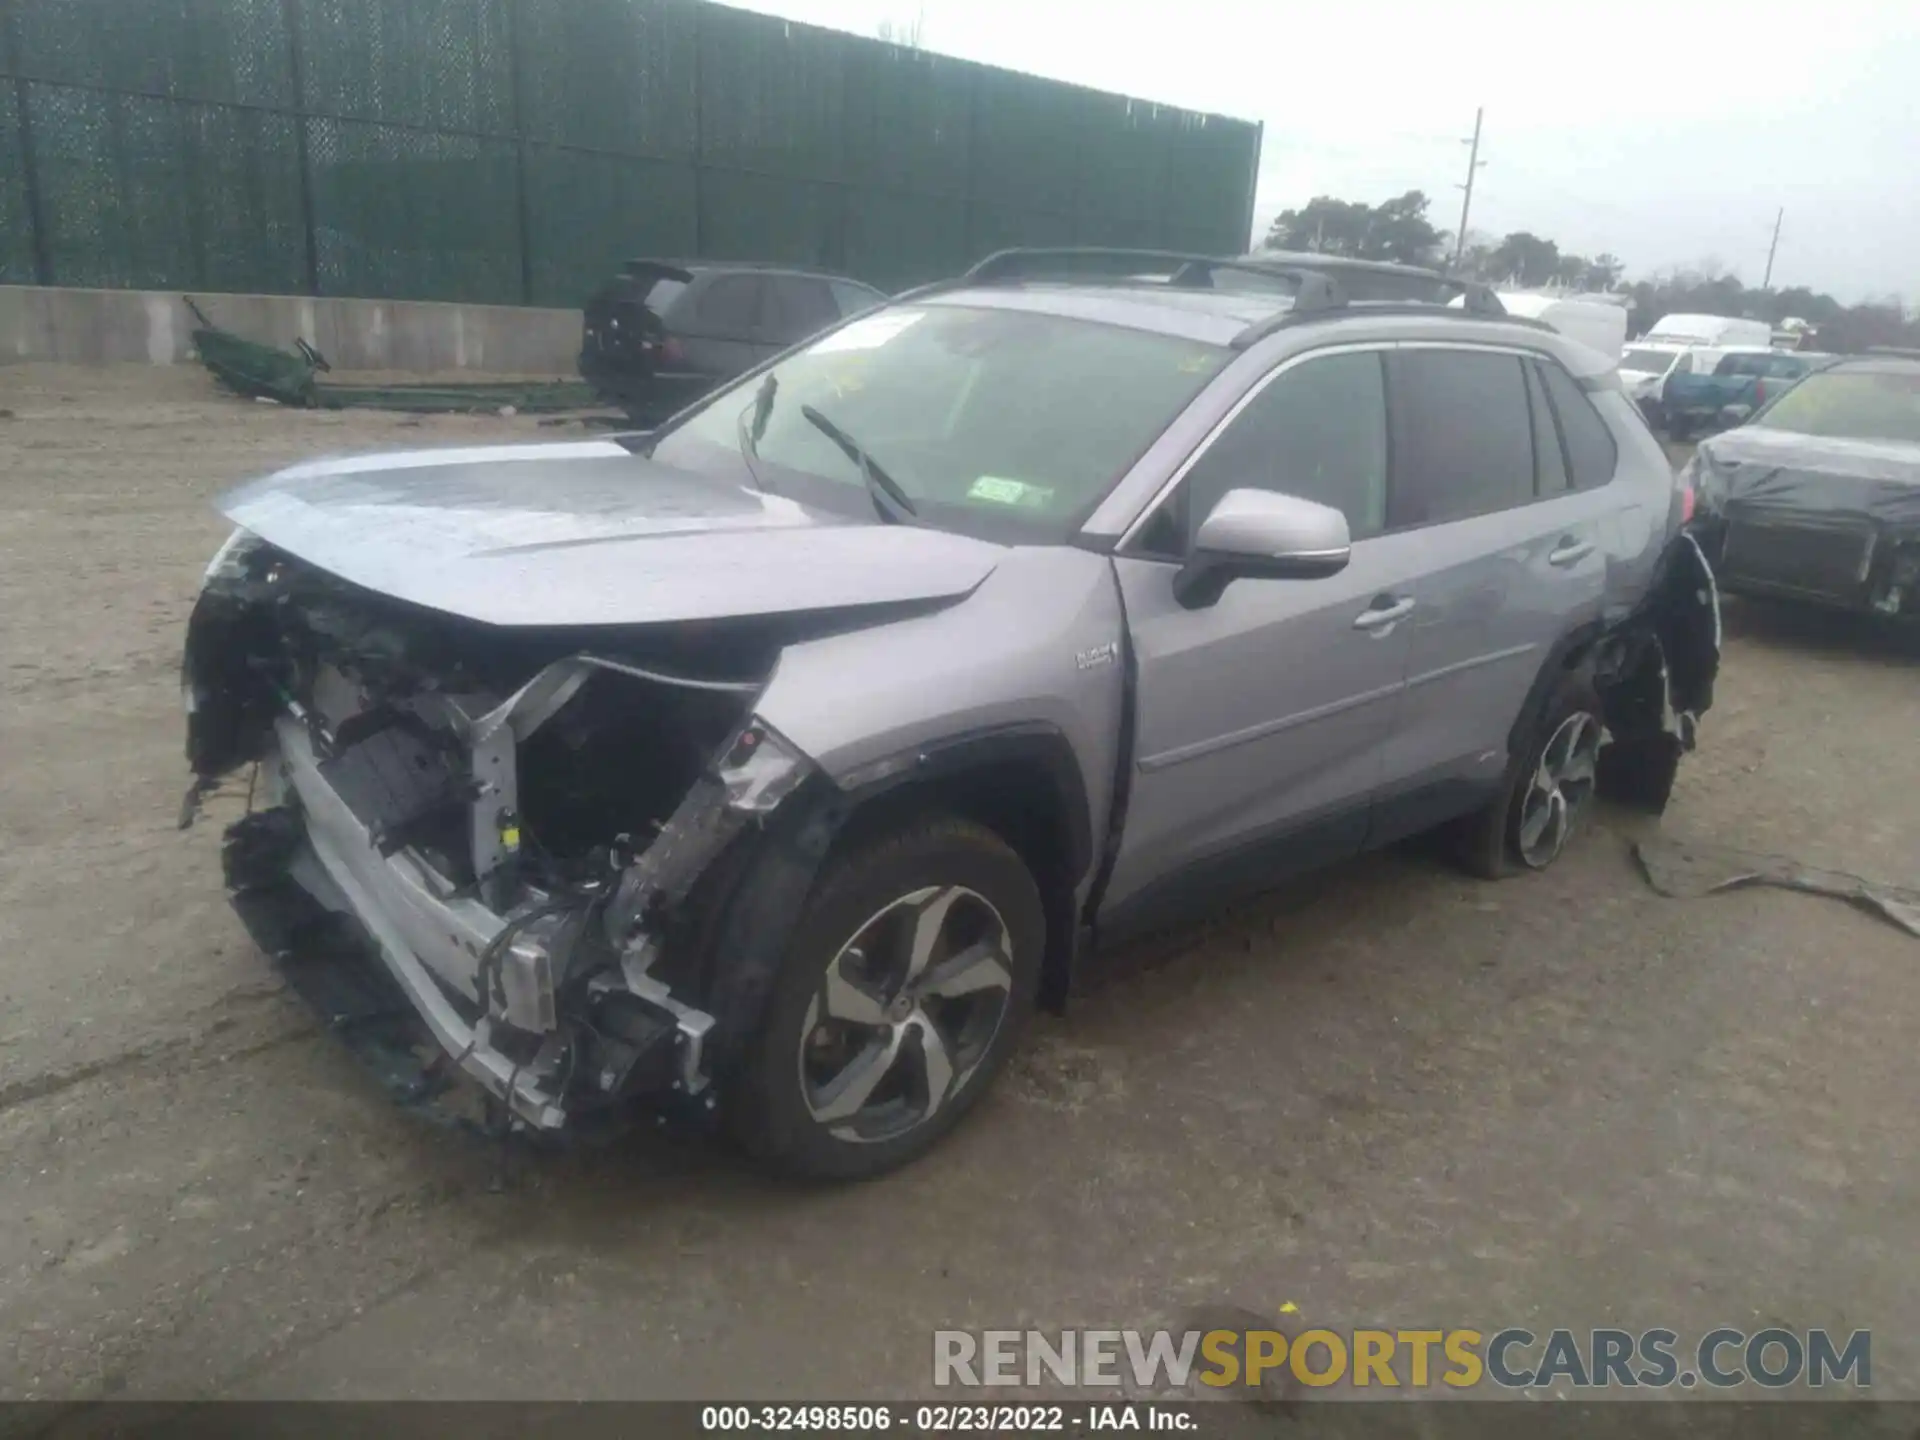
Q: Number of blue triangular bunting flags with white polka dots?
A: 0